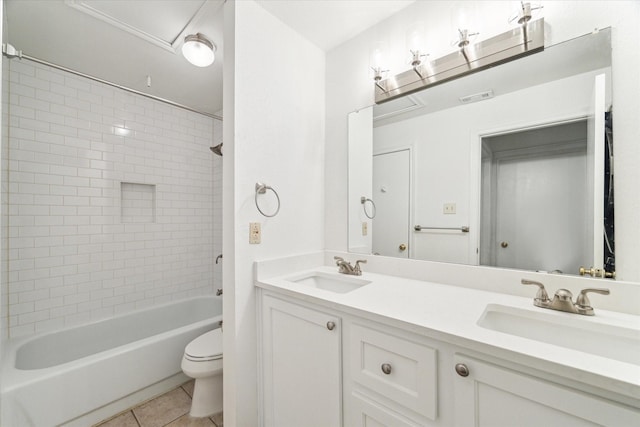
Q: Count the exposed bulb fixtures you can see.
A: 4